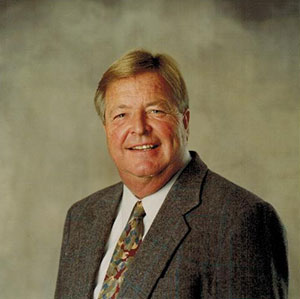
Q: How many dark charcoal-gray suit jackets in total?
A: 1